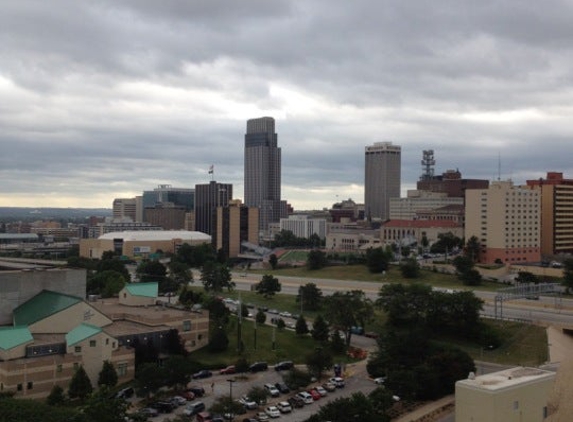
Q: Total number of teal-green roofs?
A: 4